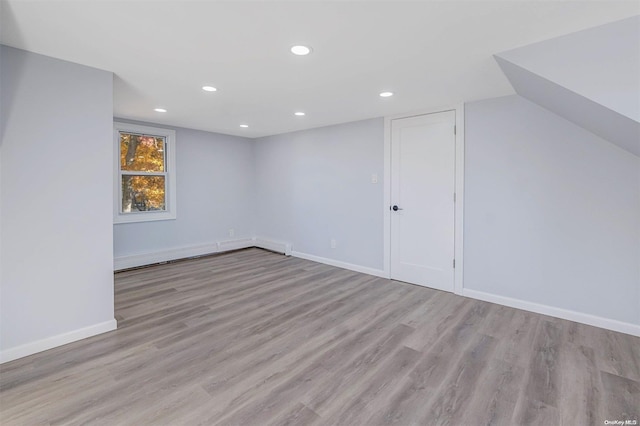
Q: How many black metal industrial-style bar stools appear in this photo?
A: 0